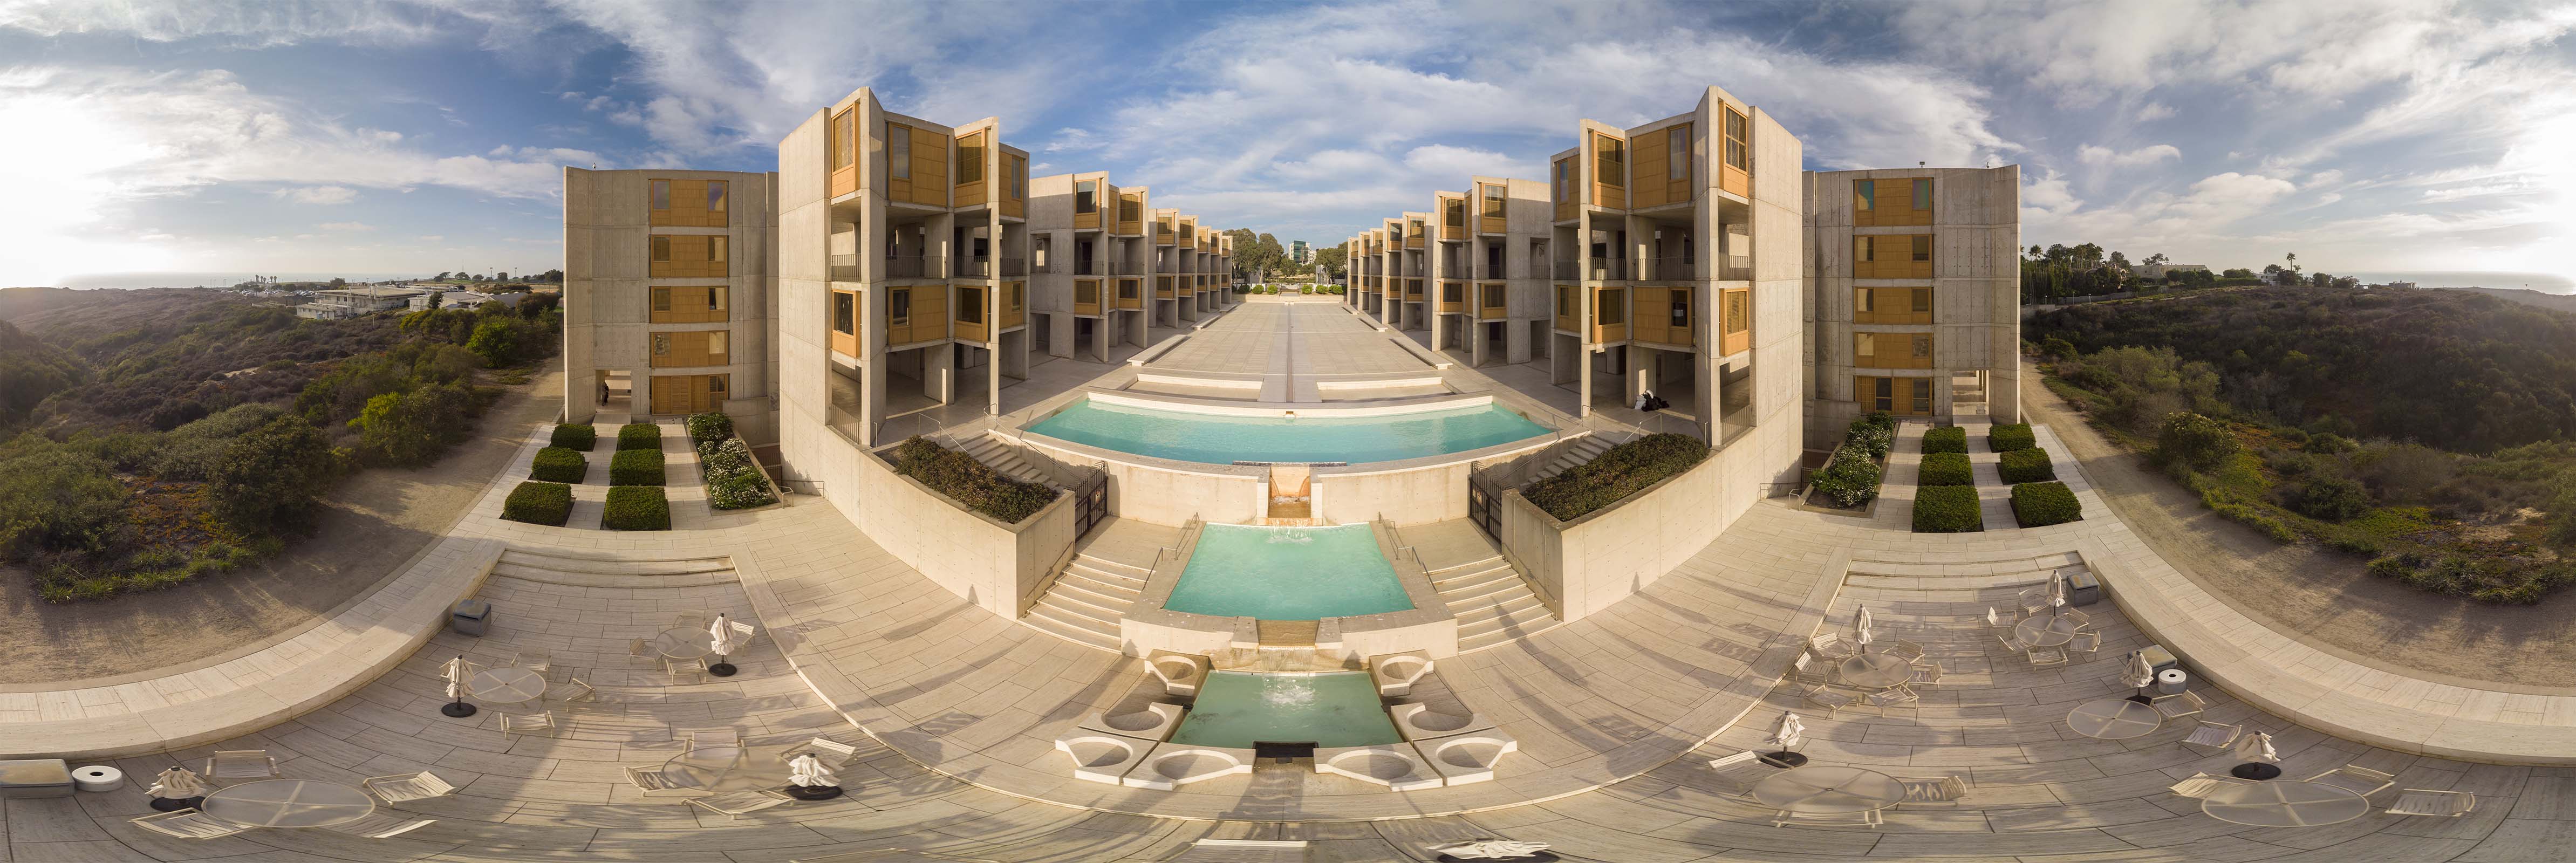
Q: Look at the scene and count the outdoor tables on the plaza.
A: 9